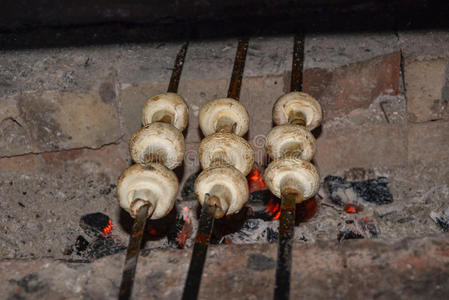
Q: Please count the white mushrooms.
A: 9